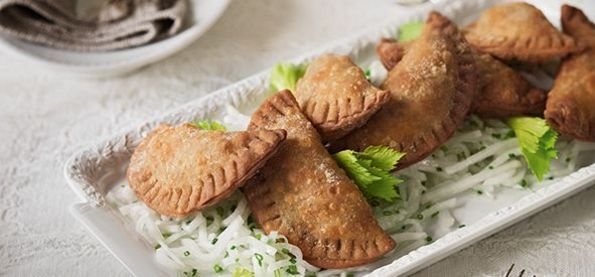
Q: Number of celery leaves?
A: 5